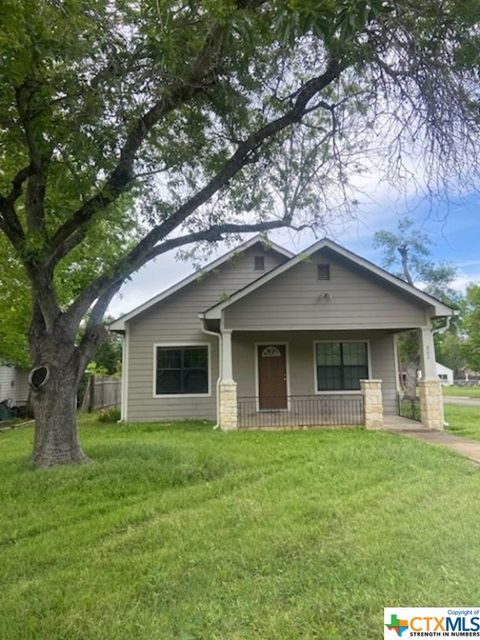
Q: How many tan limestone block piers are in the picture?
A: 3